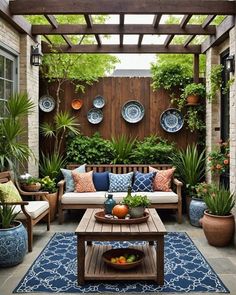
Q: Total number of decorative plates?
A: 6